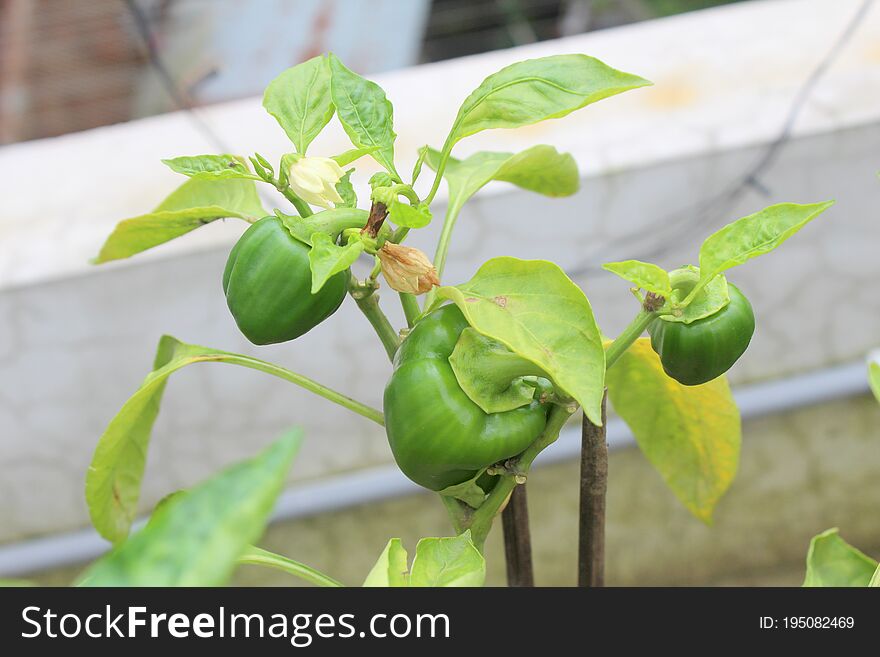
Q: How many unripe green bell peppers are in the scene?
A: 3